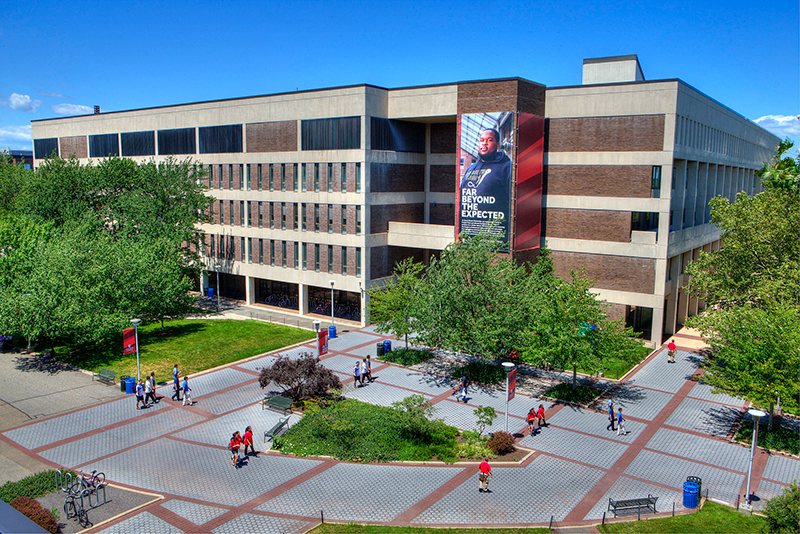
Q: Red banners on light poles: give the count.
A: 3